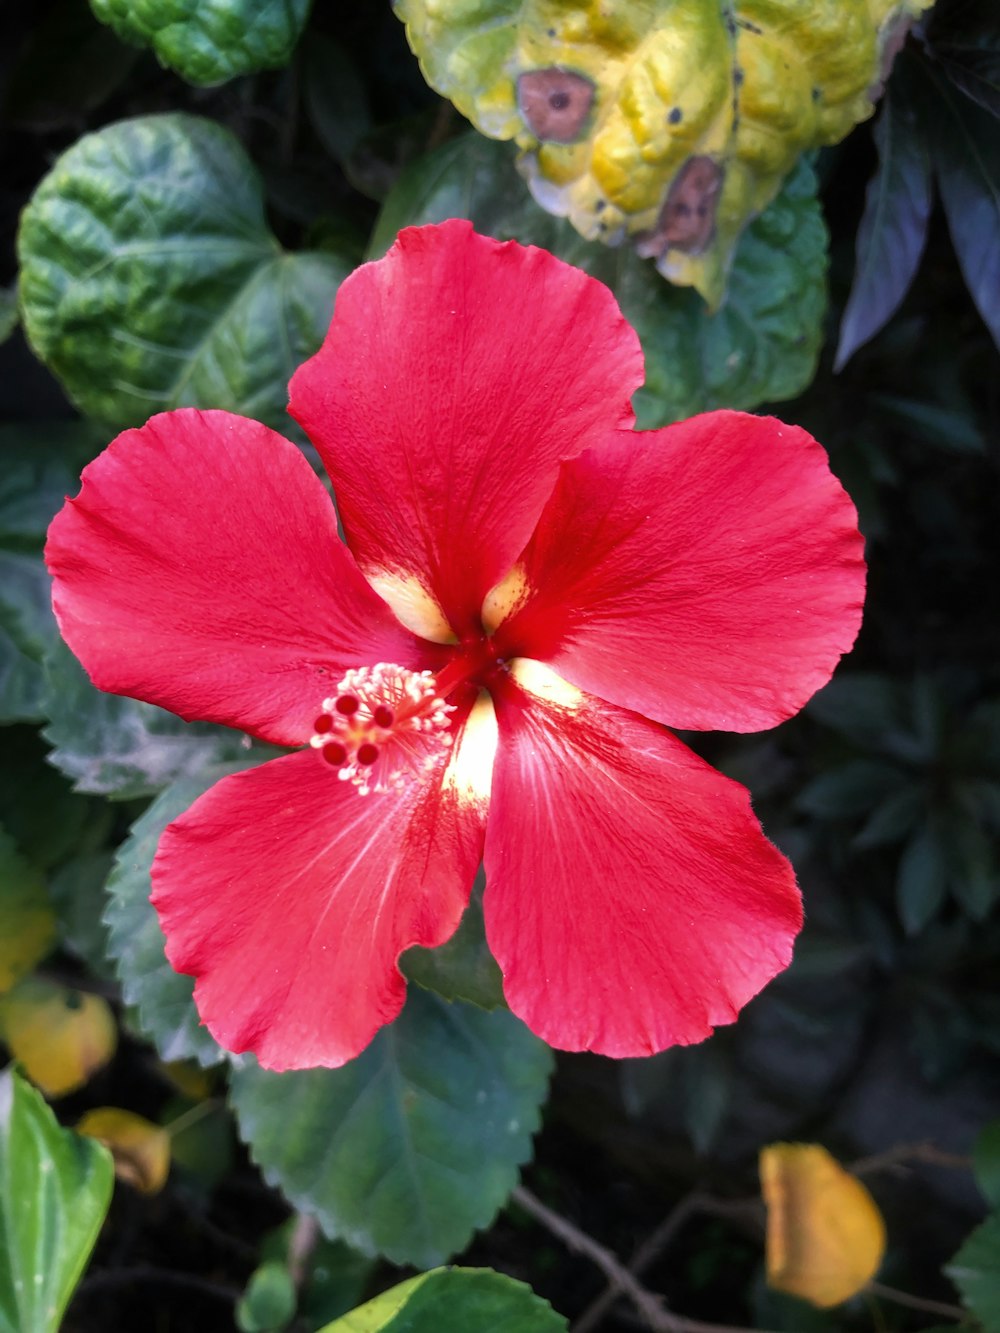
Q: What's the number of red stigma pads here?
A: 5